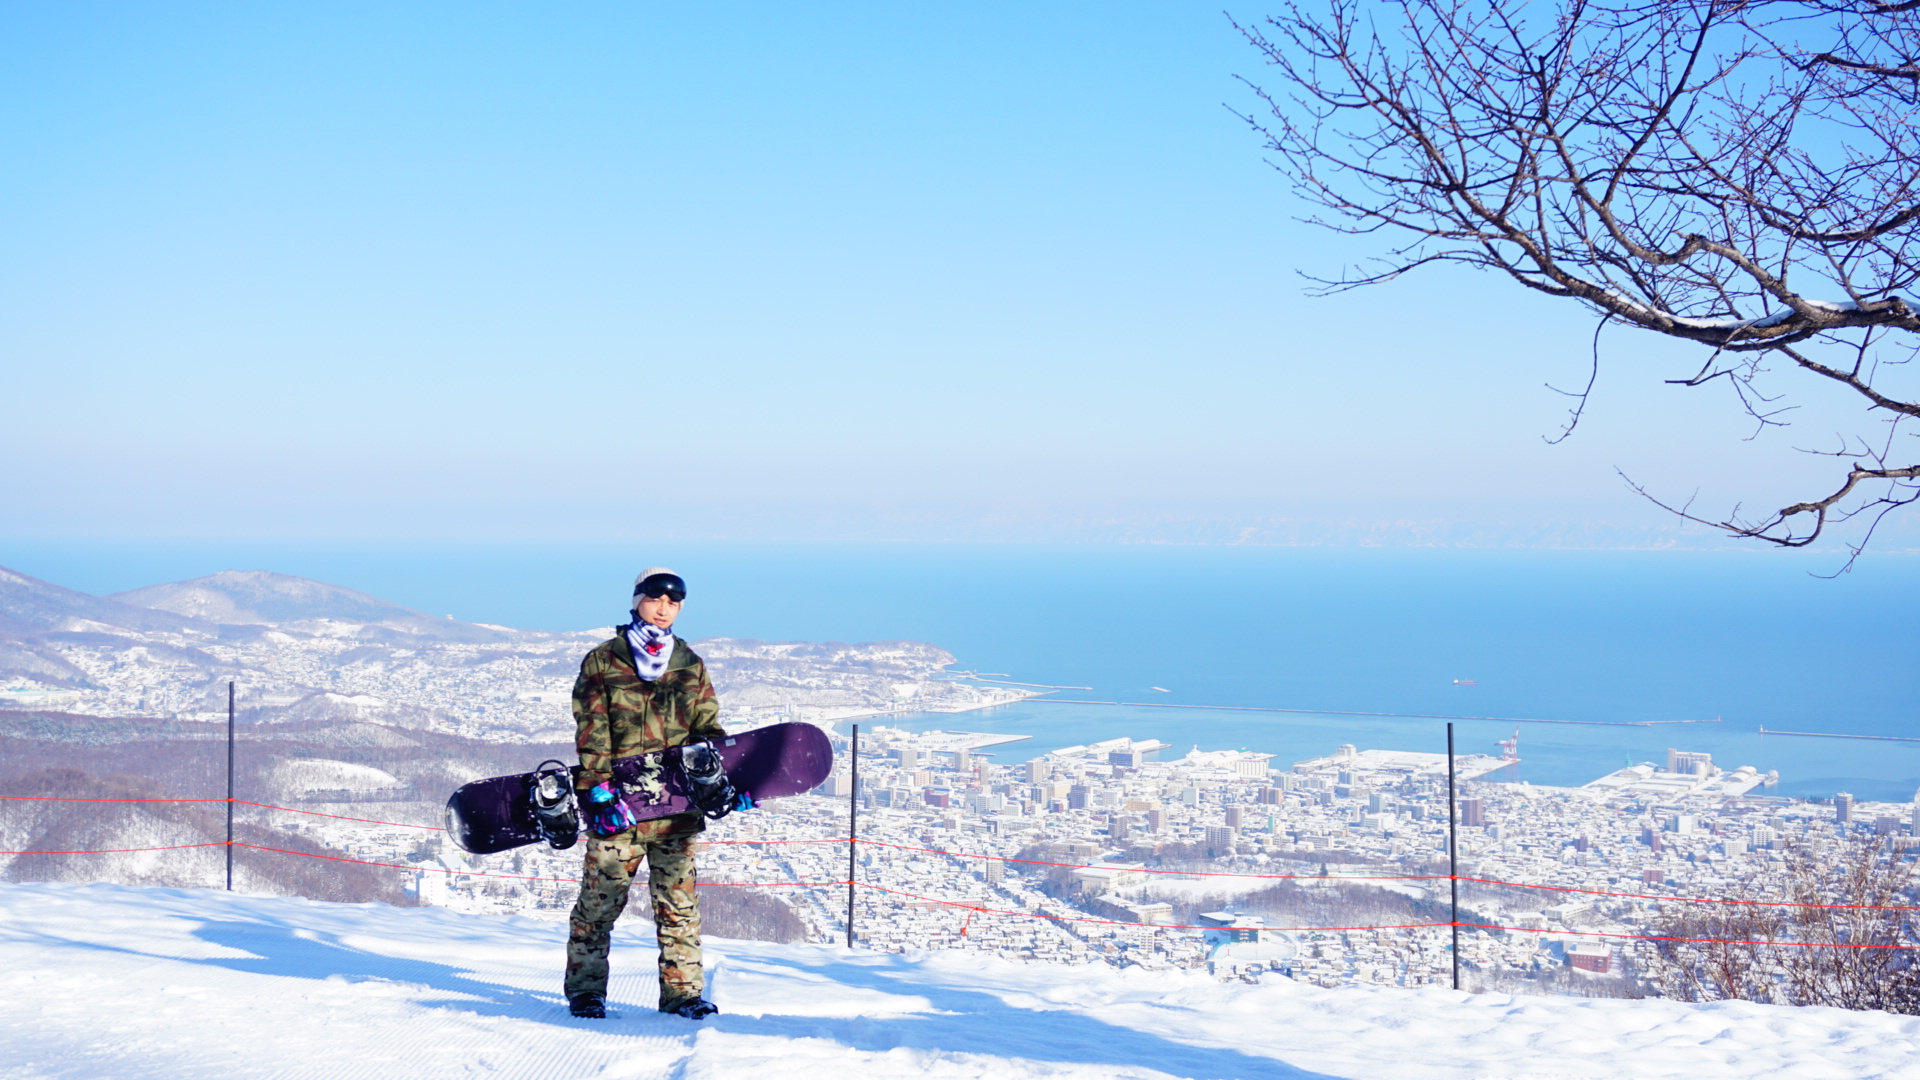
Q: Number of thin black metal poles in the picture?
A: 3